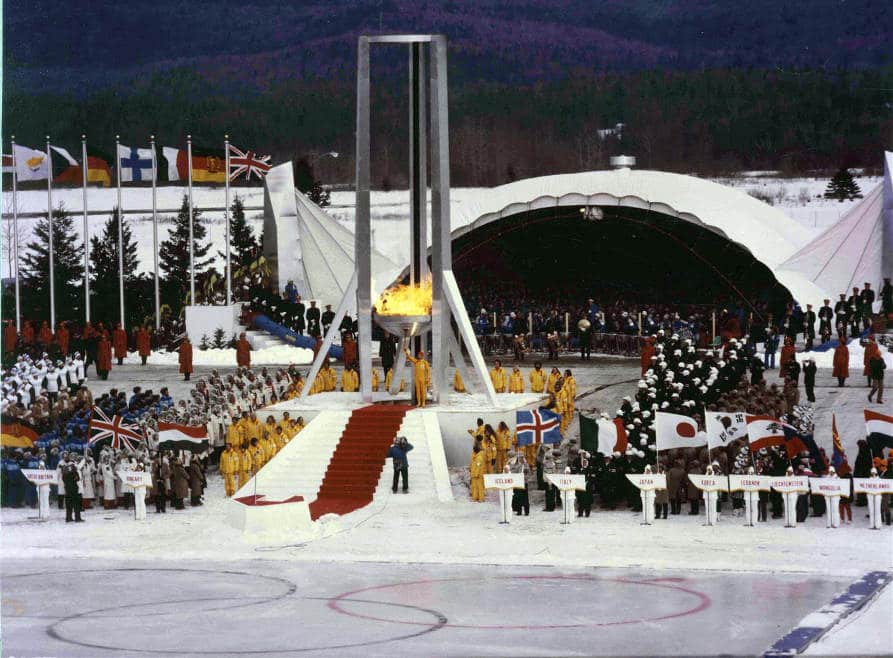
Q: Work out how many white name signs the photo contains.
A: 10